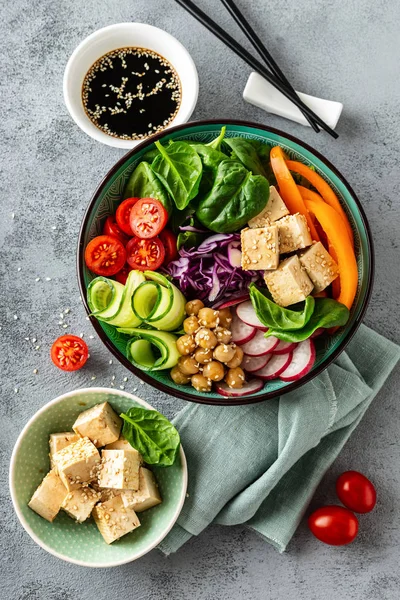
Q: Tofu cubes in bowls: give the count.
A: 14